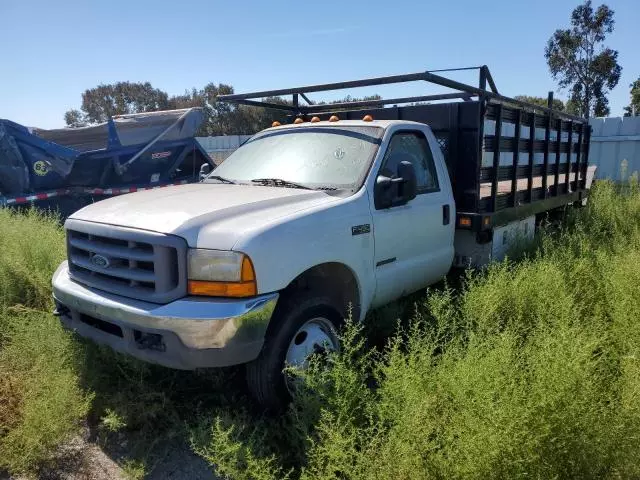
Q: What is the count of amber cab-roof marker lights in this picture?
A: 5